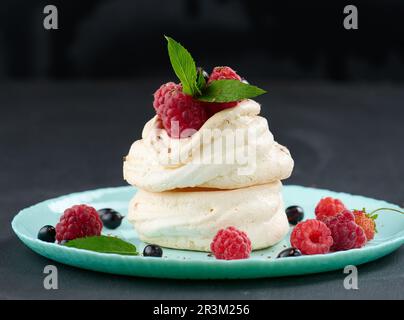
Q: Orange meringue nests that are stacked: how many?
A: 0